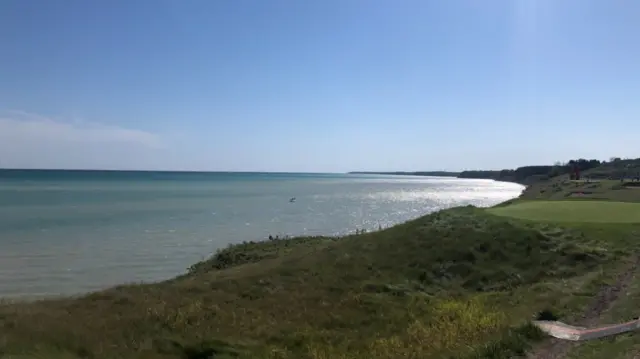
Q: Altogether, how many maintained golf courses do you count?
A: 1